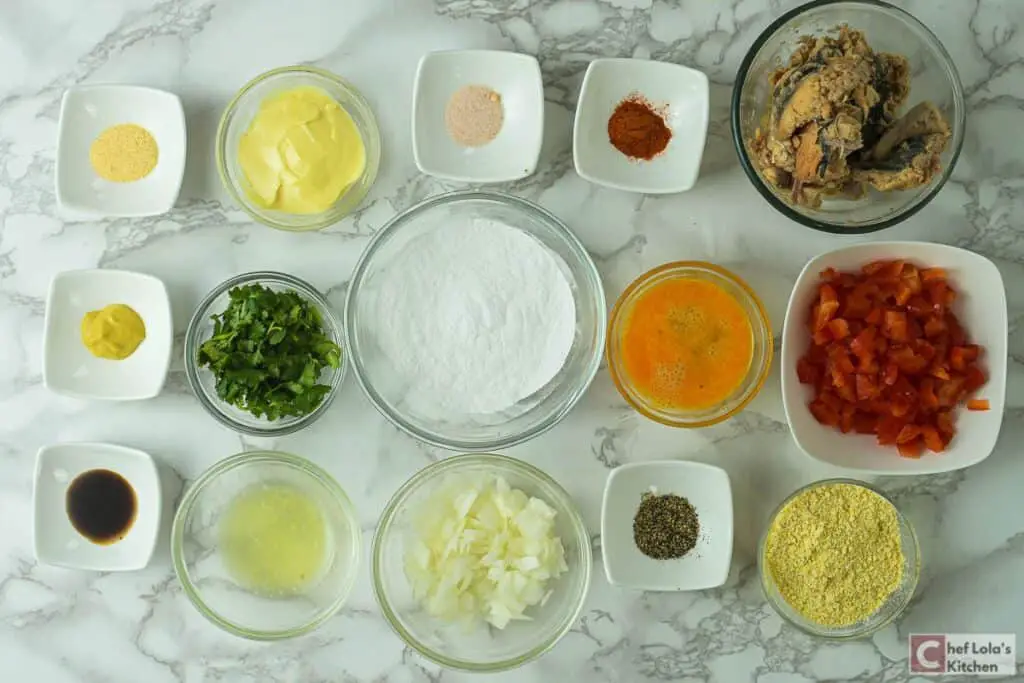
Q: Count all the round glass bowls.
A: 8